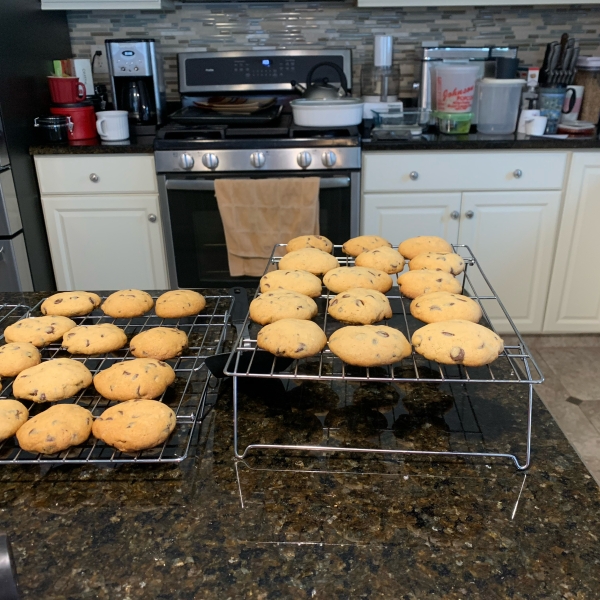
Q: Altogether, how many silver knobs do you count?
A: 11